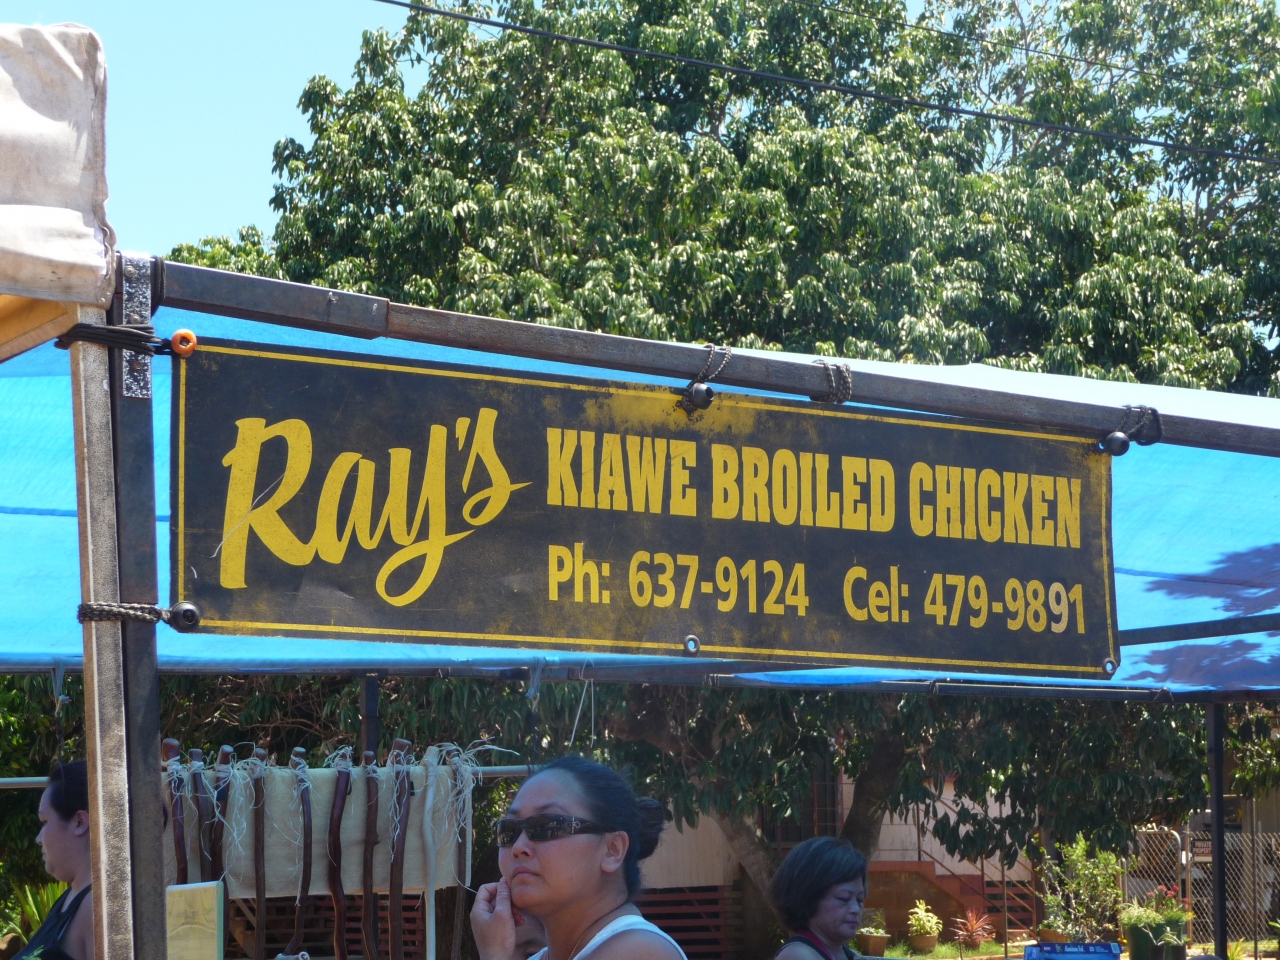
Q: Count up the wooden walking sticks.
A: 10